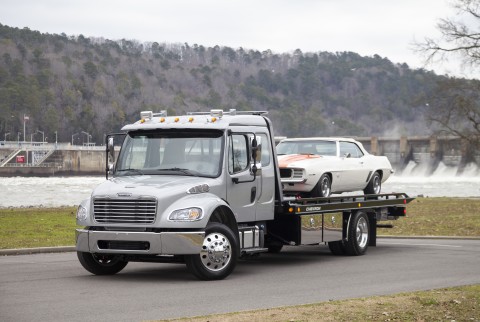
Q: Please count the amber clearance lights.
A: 5